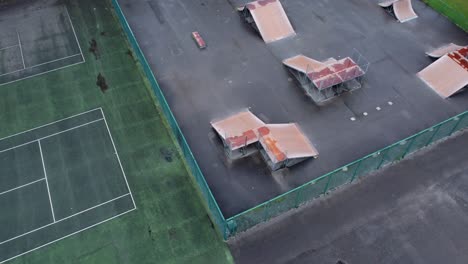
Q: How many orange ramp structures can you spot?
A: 5